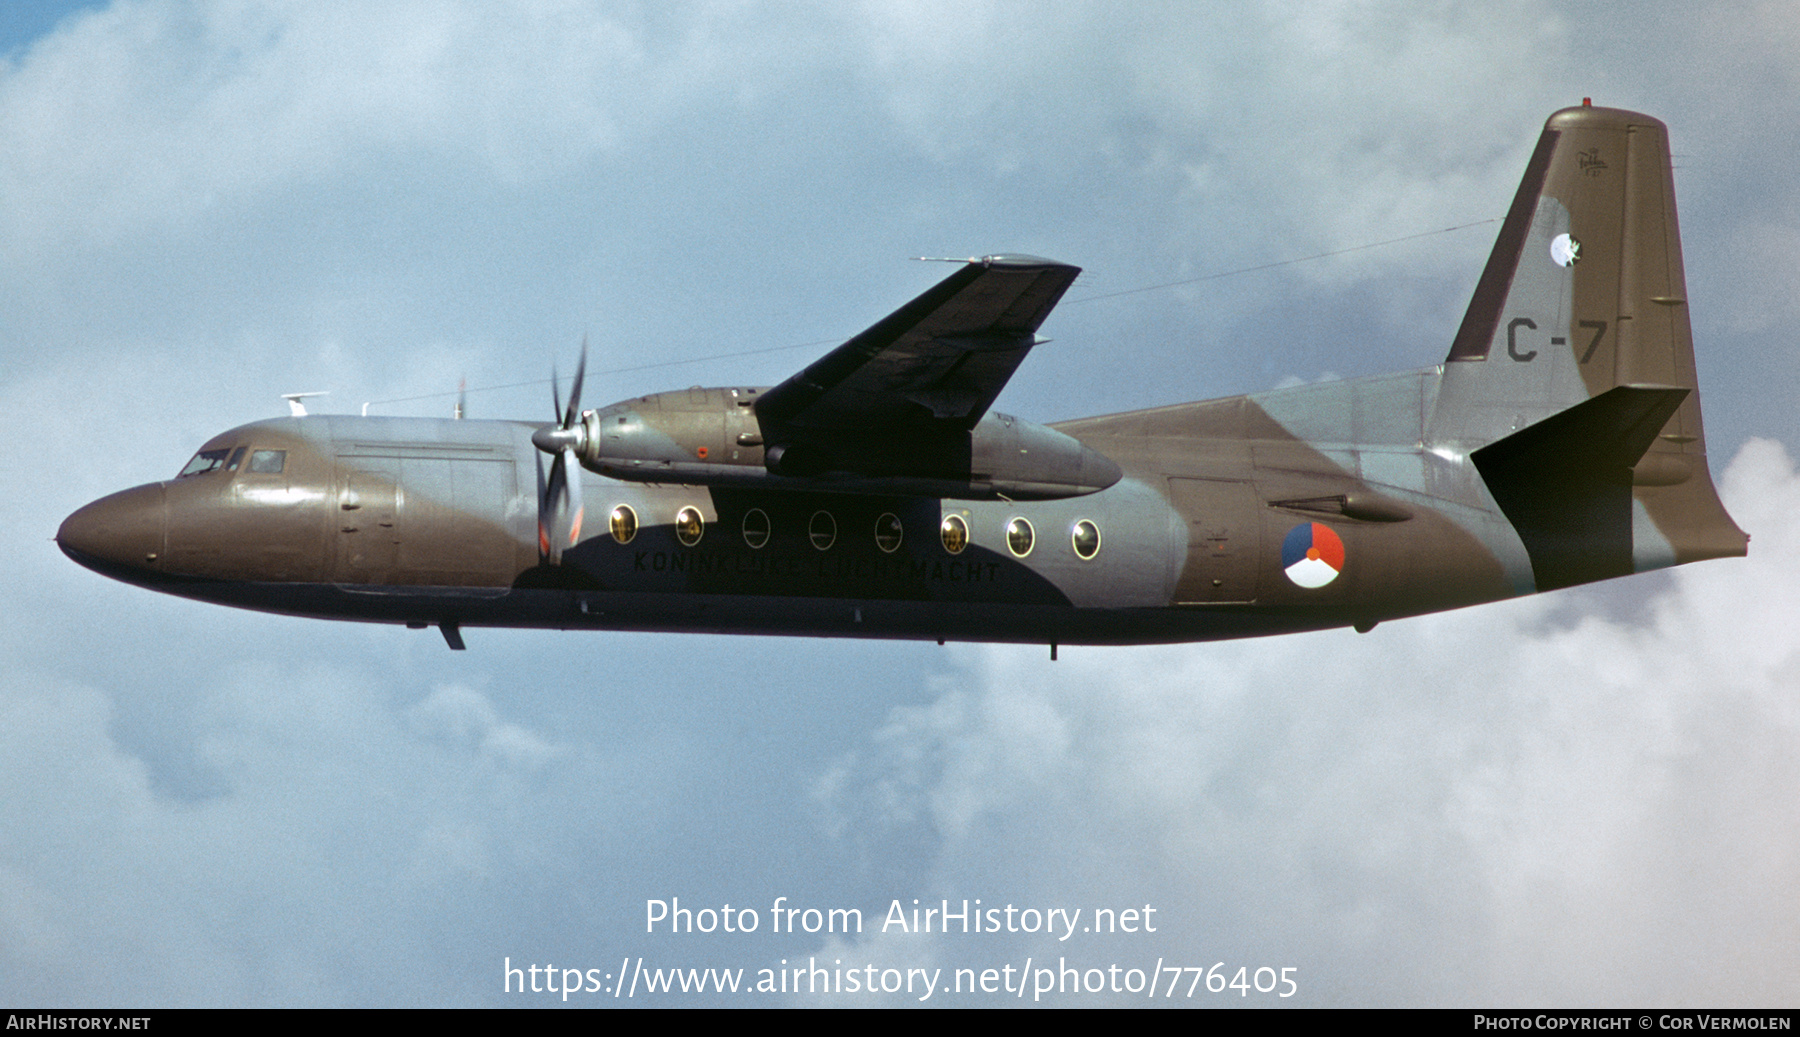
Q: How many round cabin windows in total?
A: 8